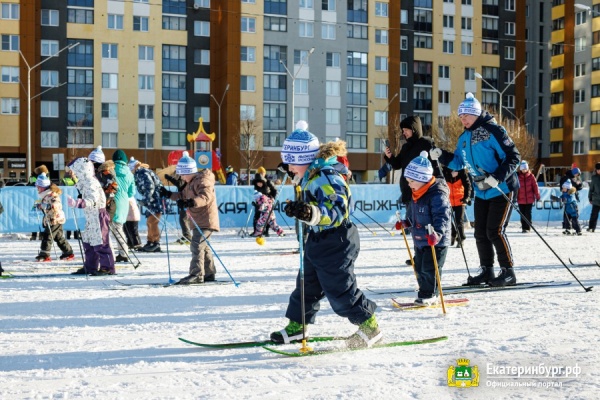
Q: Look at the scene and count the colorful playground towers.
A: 1